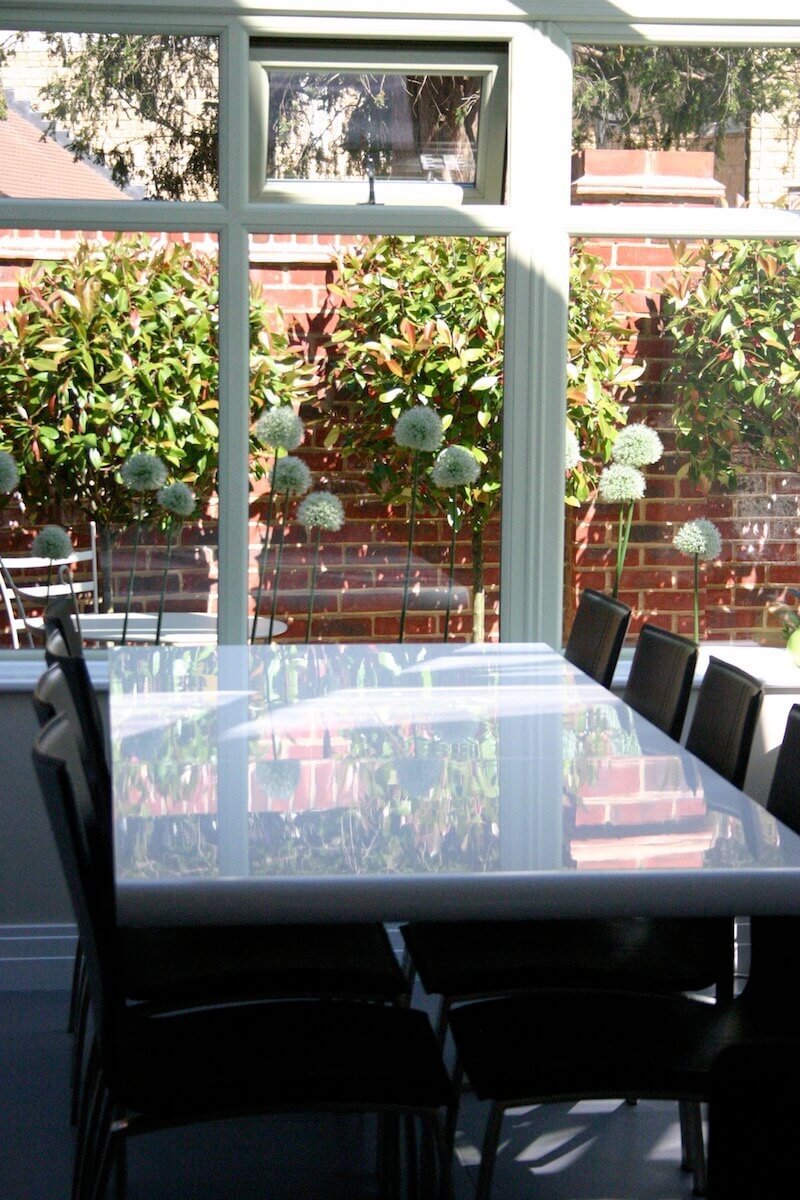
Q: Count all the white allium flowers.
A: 13